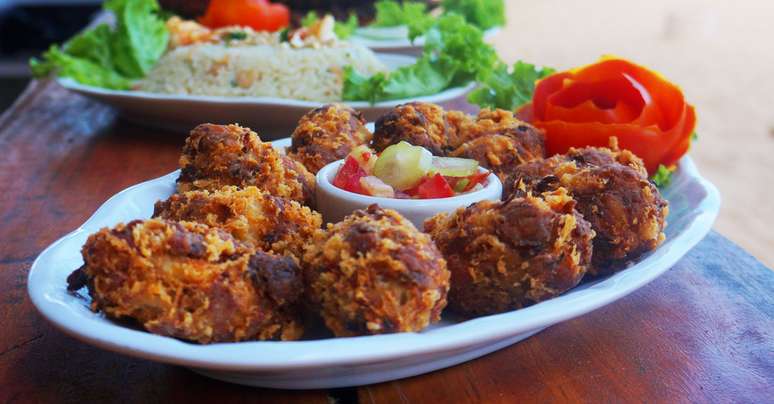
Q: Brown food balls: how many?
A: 9